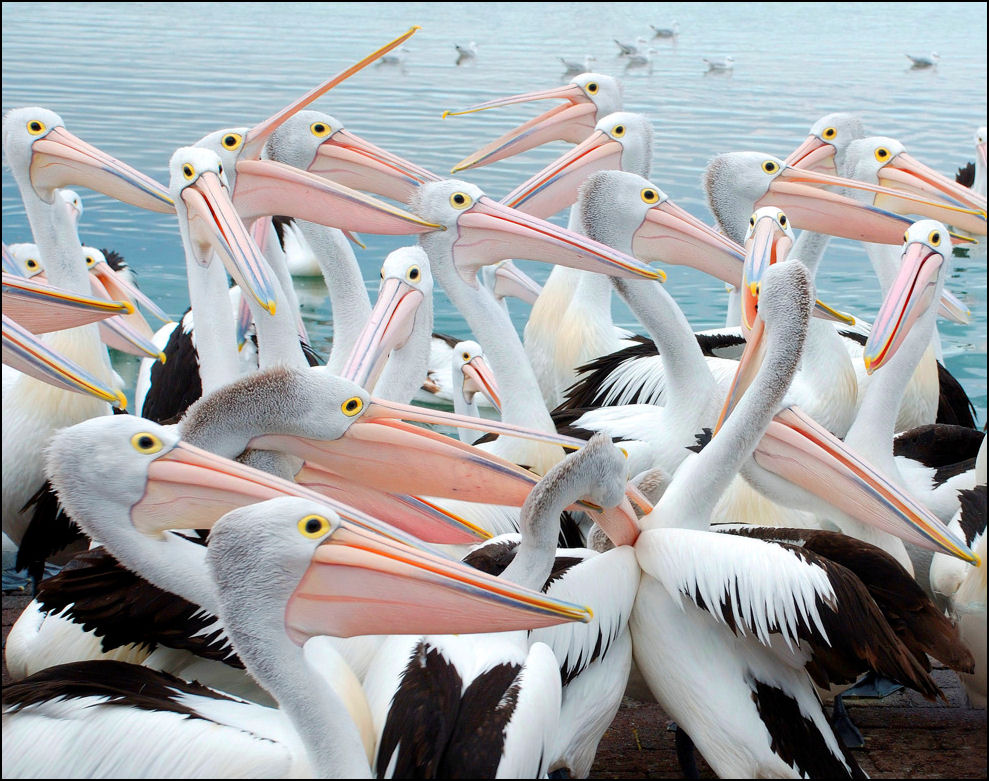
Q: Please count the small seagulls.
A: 8